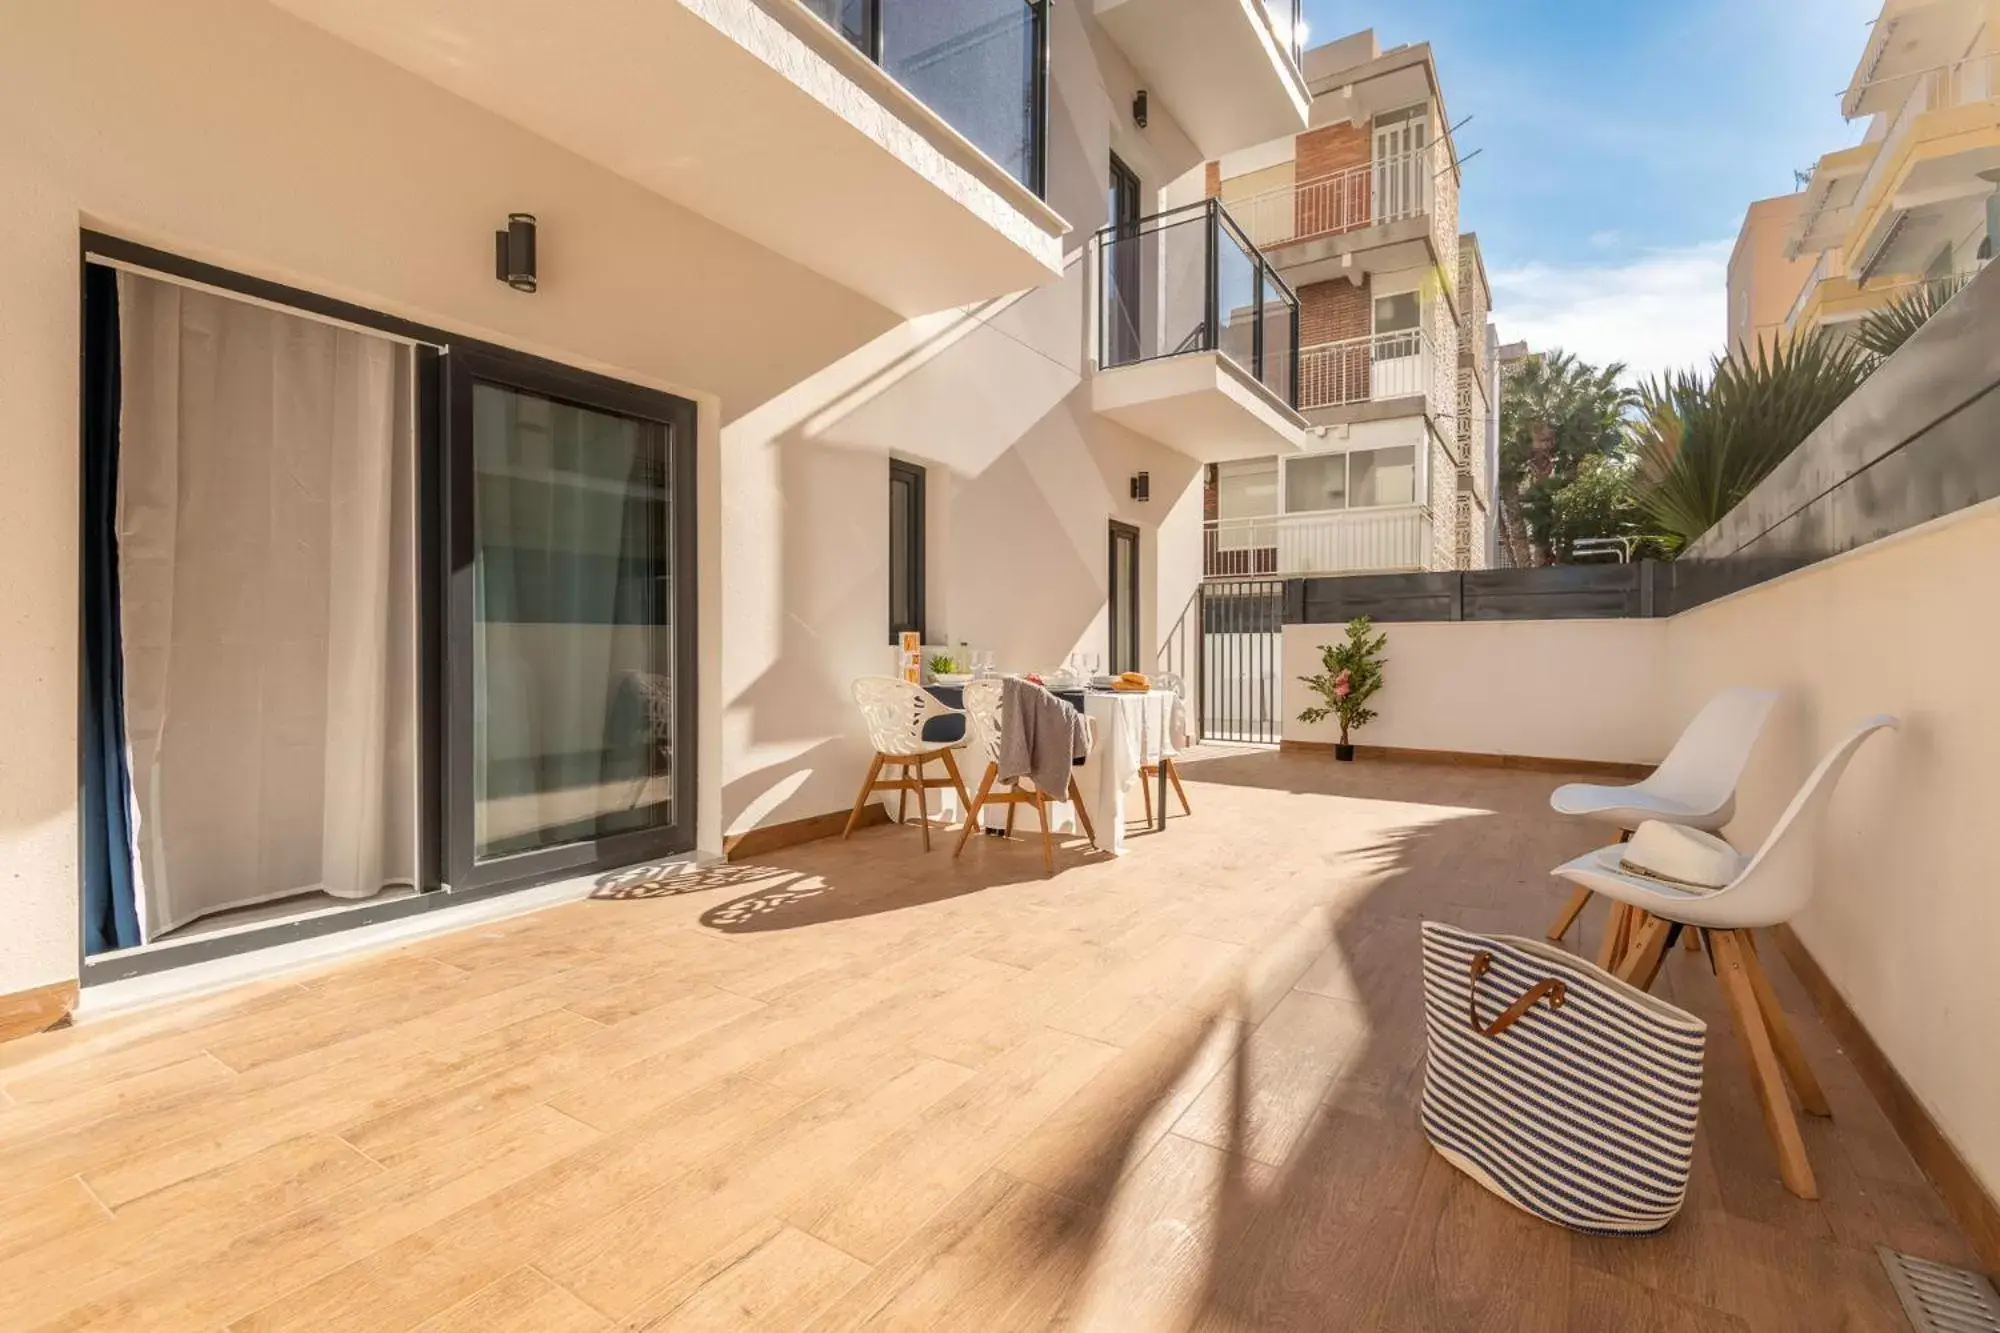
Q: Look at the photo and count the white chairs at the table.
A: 3